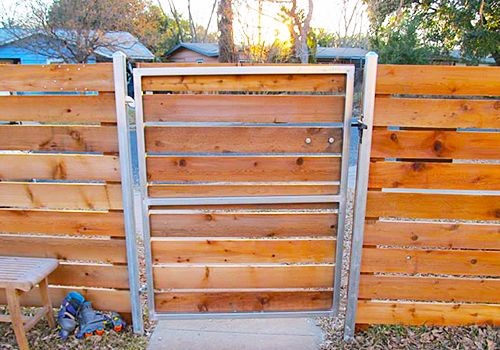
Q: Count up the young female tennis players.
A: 0